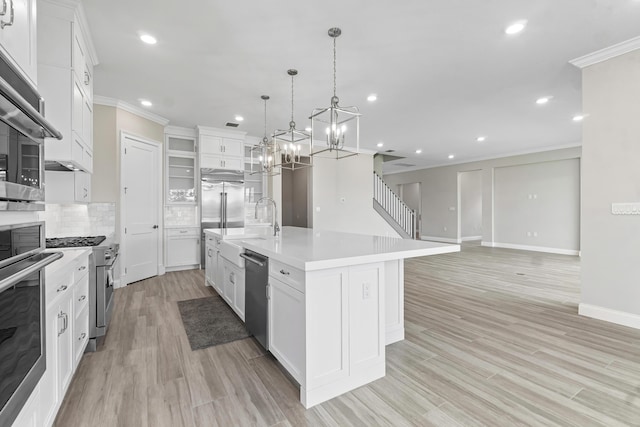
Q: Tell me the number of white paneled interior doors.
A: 1